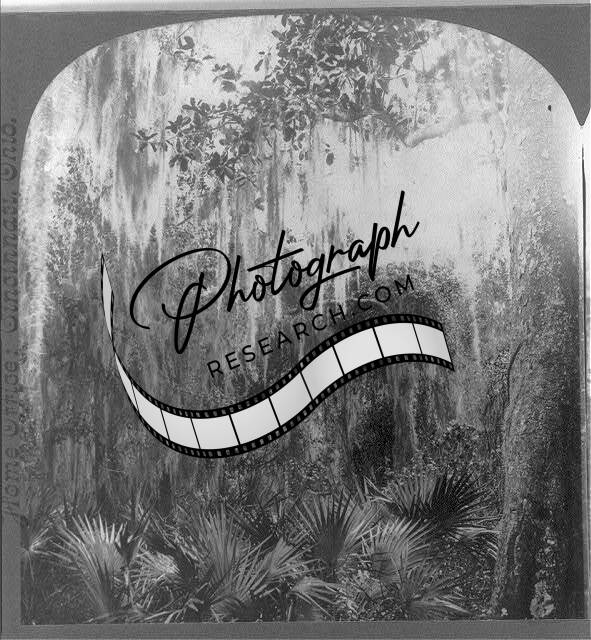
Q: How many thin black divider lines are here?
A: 9